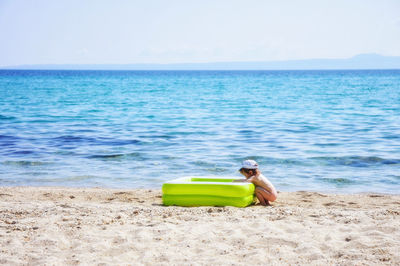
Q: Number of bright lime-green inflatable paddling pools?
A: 1